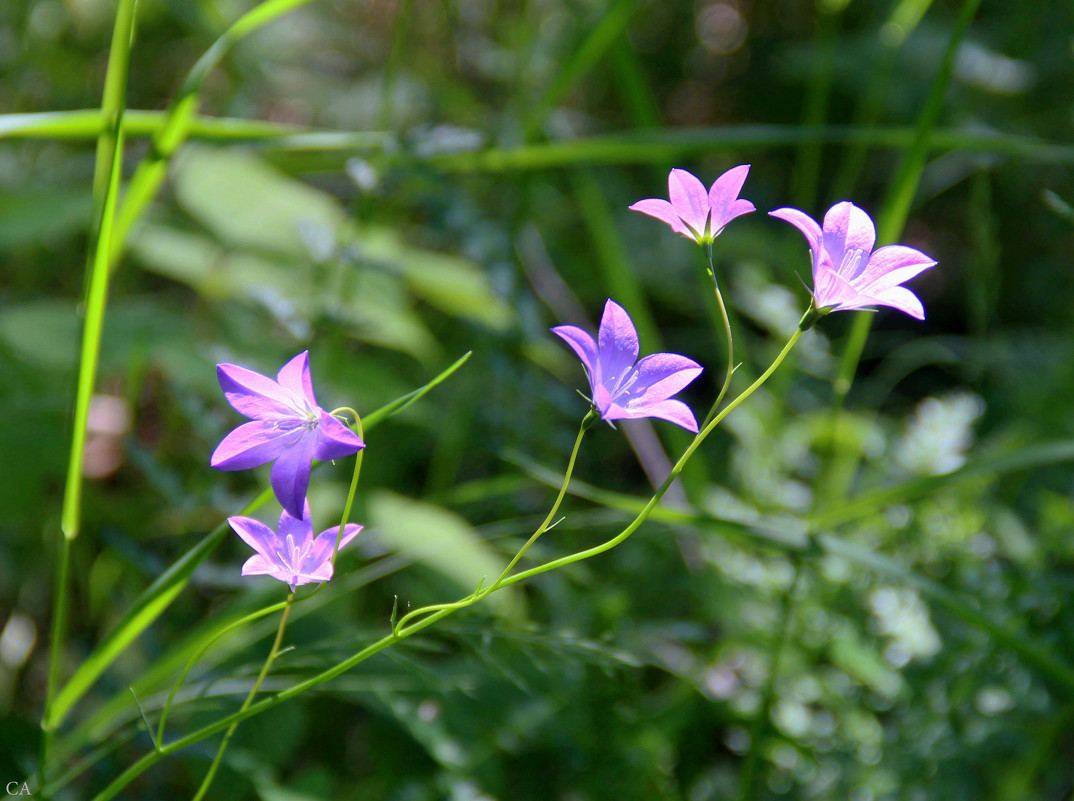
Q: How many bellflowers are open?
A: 5